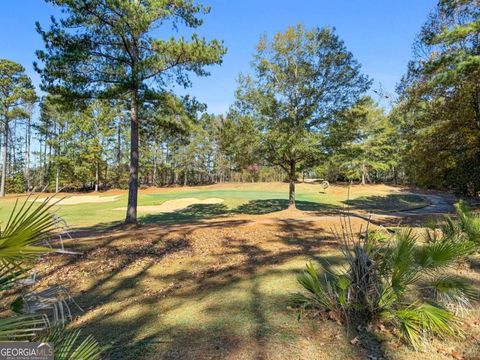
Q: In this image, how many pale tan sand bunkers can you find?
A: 2